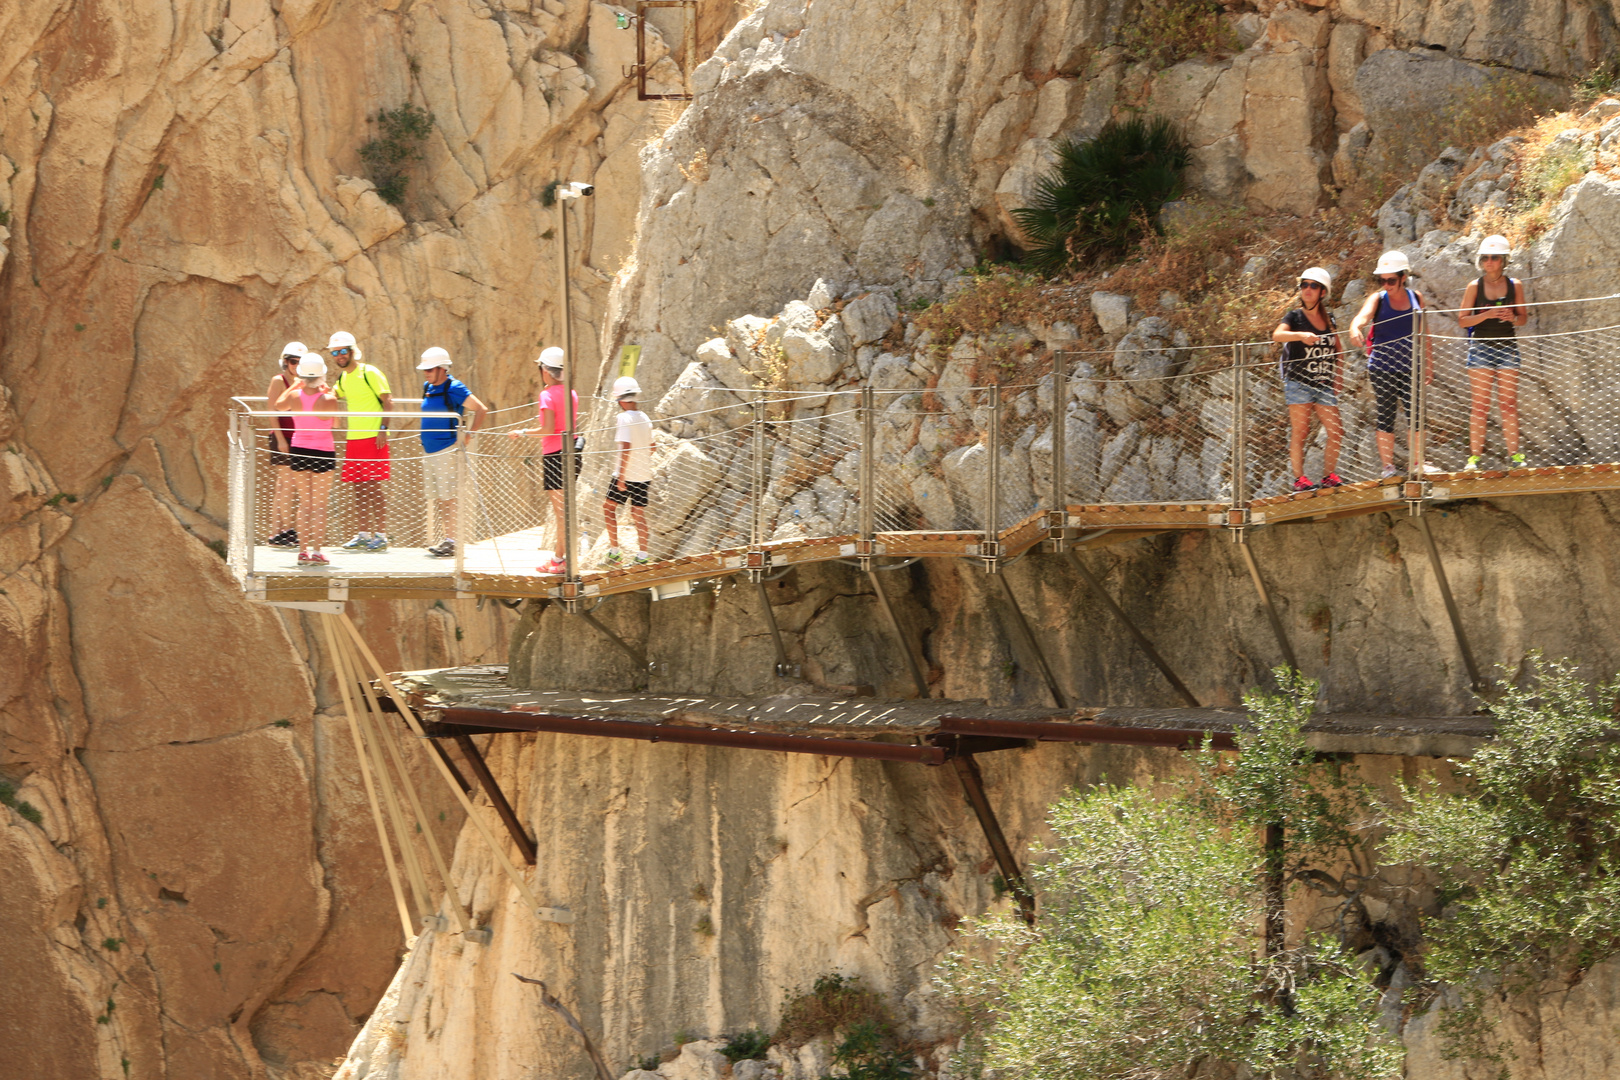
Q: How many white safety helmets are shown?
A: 9